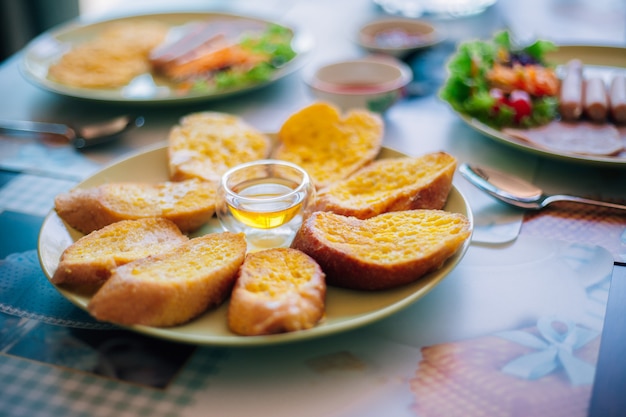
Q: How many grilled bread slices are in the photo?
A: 8